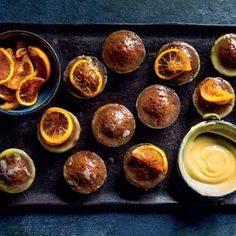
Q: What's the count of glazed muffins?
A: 11